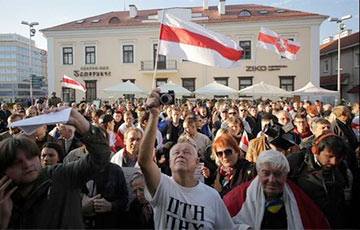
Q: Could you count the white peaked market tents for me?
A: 5